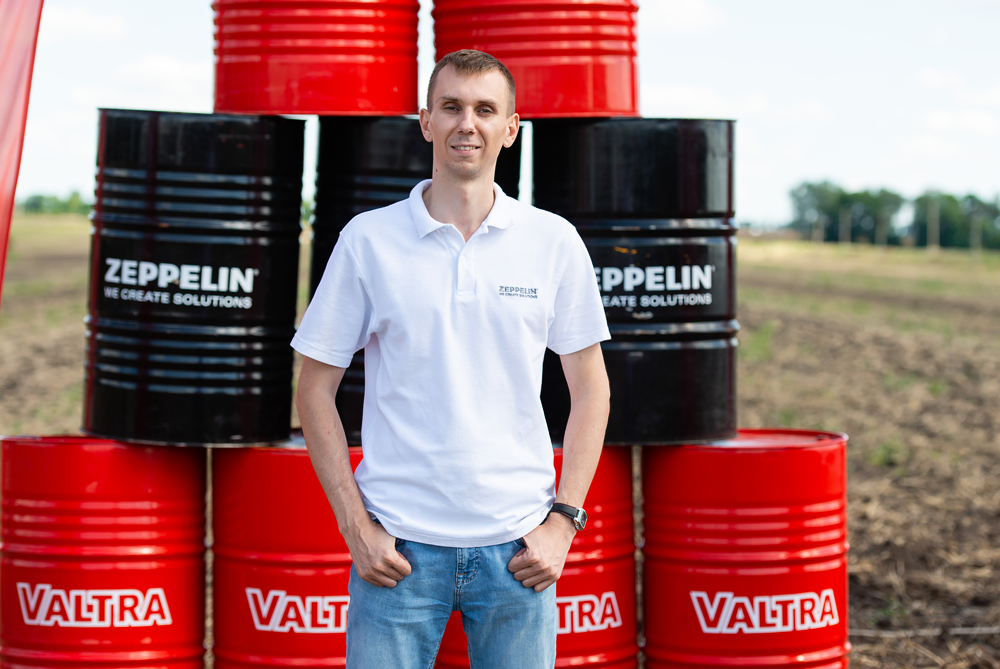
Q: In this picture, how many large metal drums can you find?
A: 9